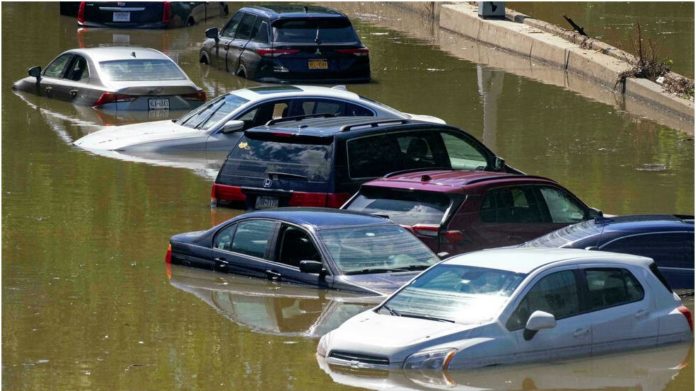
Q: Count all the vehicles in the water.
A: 9